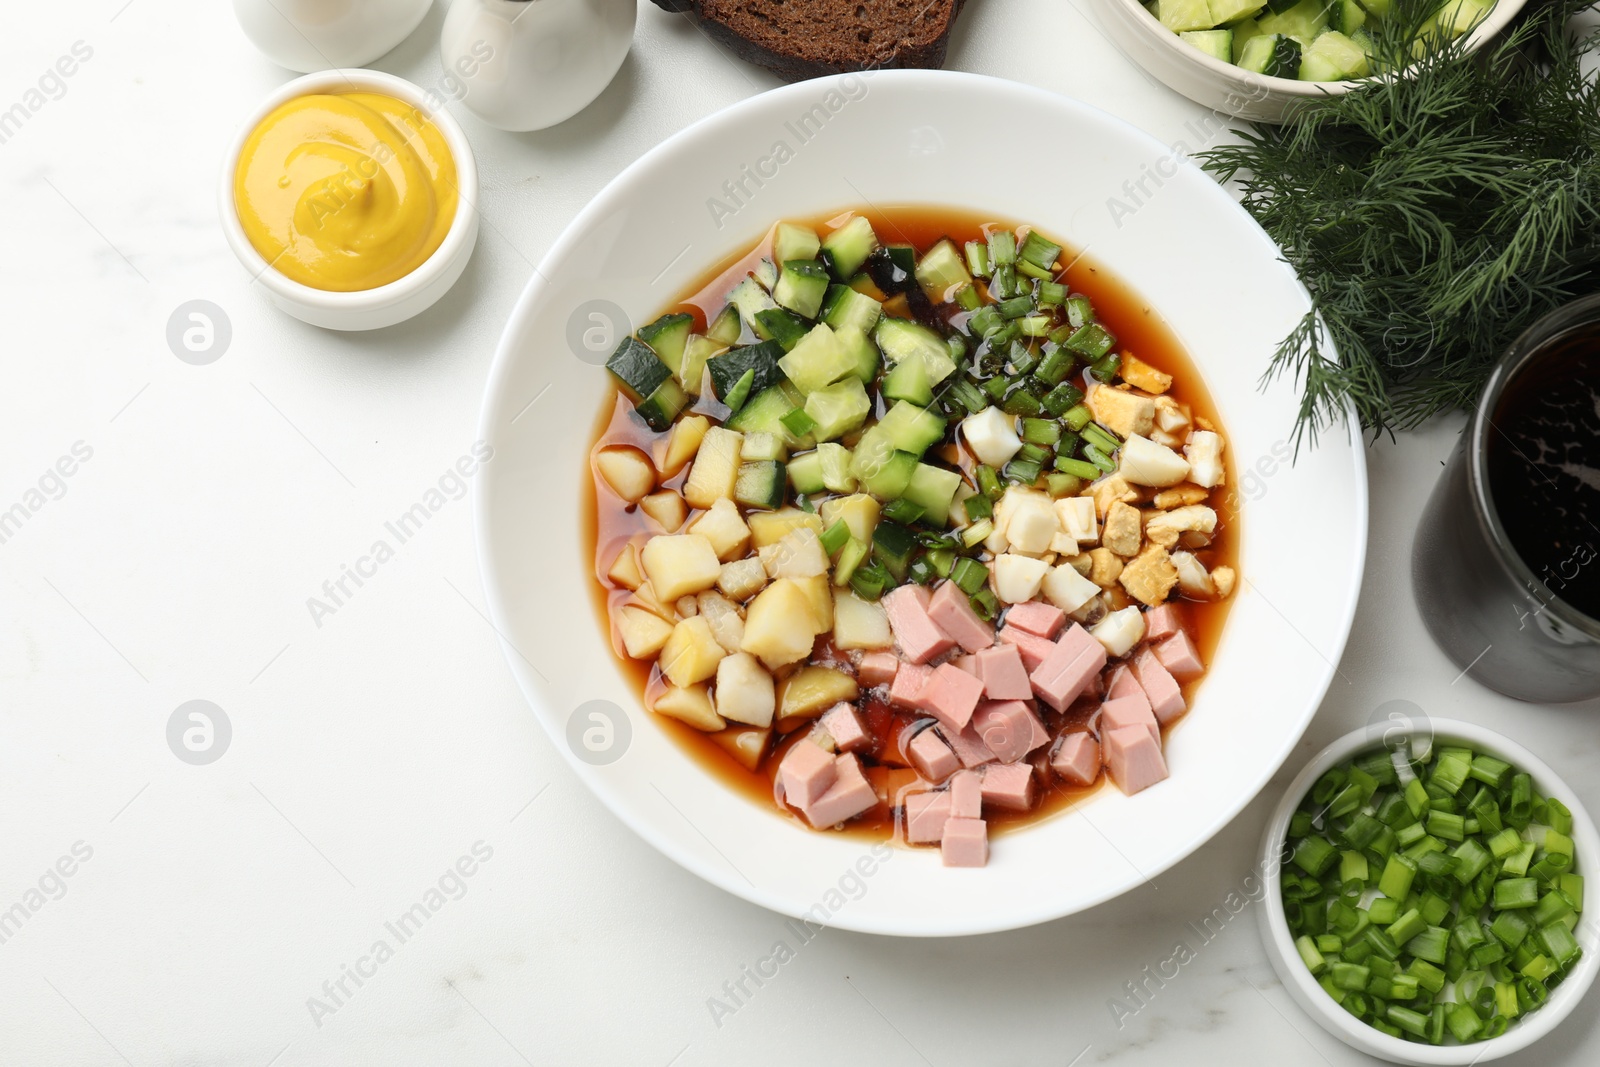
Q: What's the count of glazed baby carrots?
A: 0